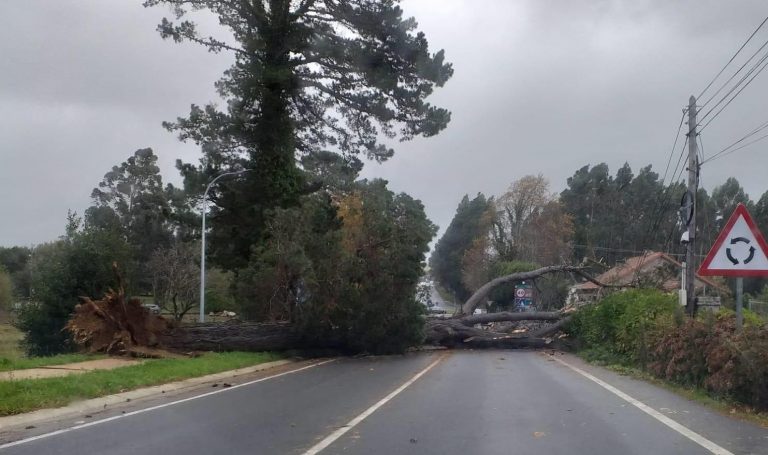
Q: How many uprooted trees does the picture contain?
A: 1